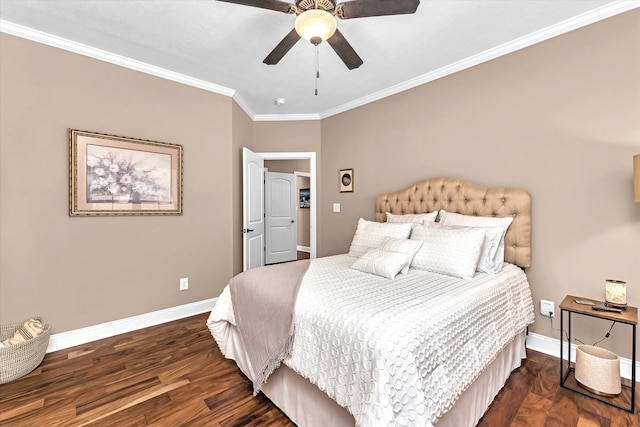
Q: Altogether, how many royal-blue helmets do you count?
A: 0